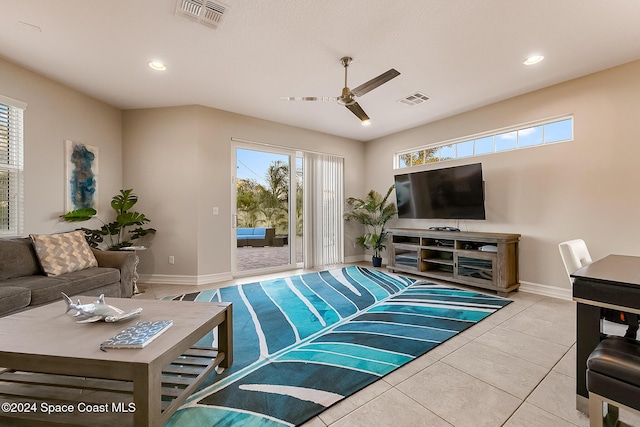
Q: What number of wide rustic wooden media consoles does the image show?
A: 1